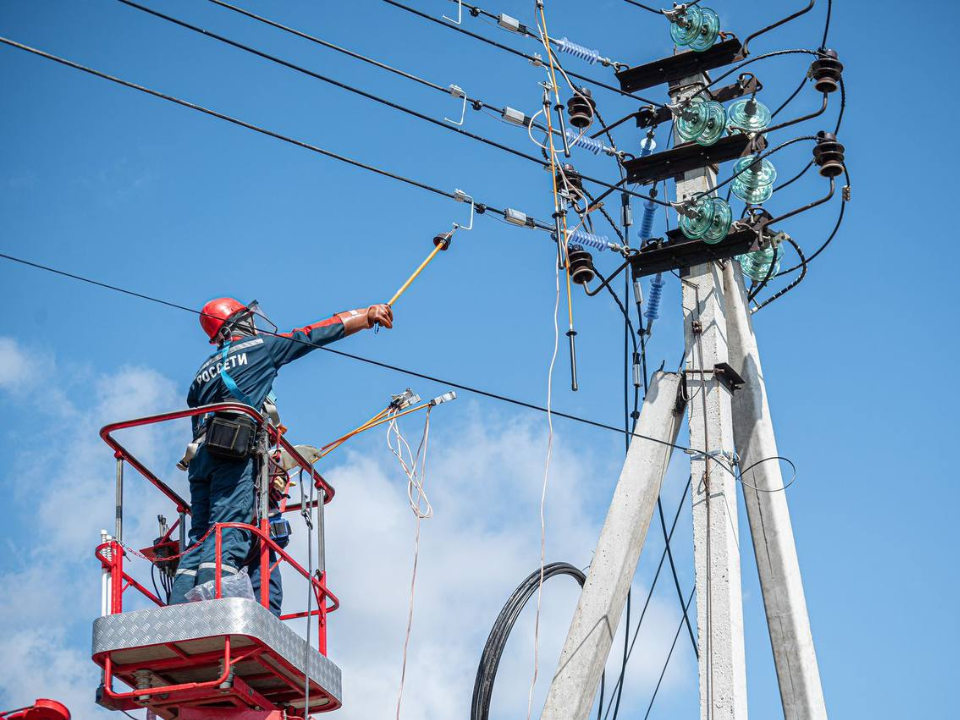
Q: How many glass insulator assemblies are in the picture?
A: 6